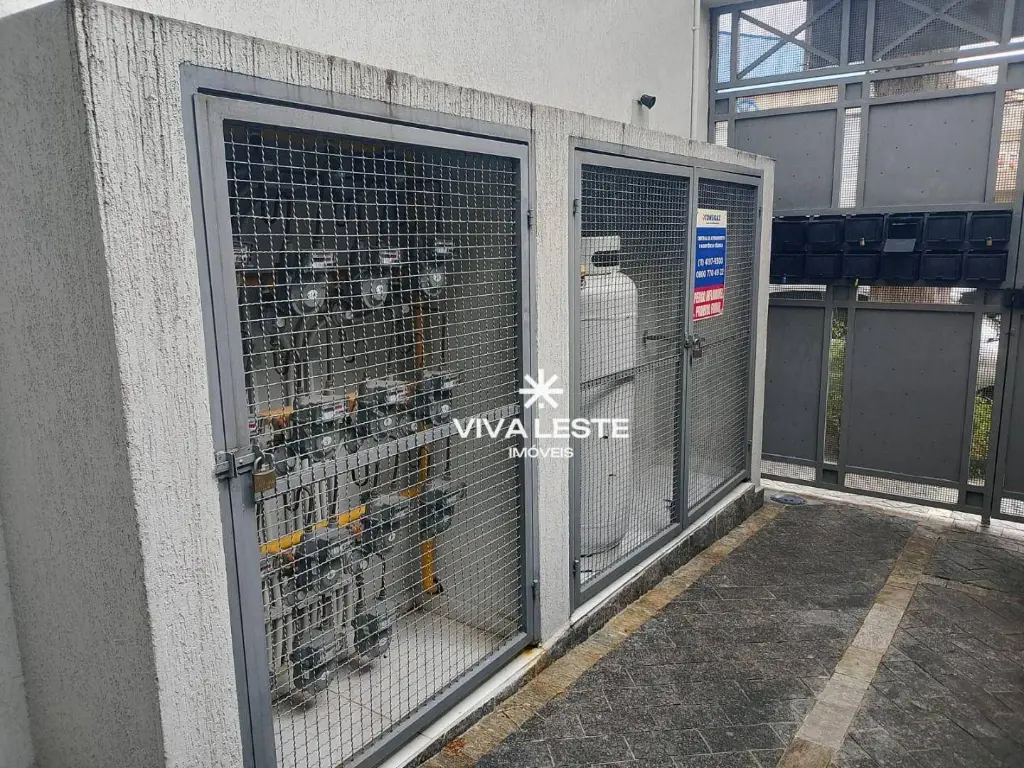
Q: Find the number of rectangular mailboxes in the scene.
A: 12